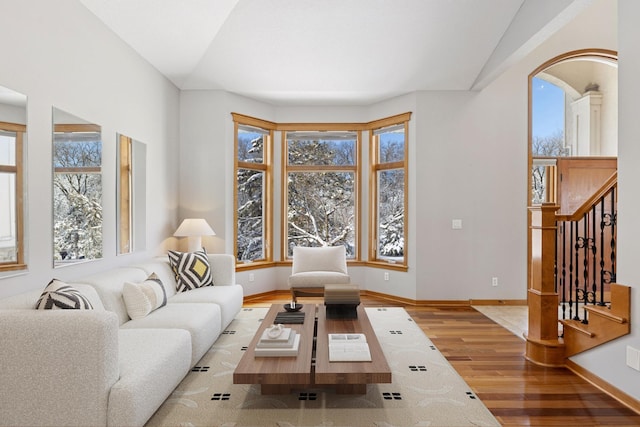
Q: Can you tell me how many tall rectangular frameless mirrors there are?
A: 3